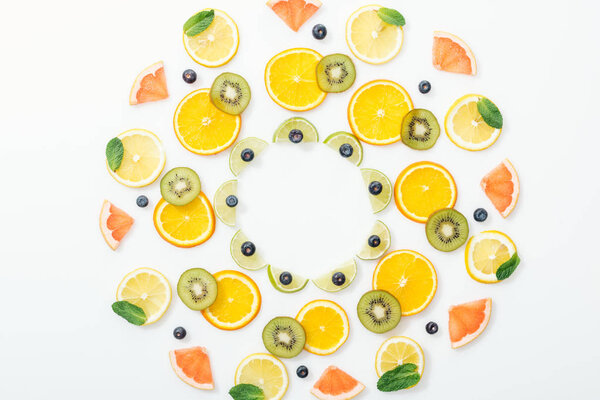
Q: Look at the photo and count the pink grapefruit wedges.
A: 8